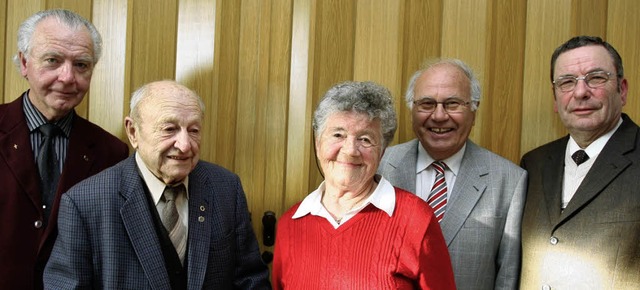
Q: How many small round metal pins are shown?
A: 2